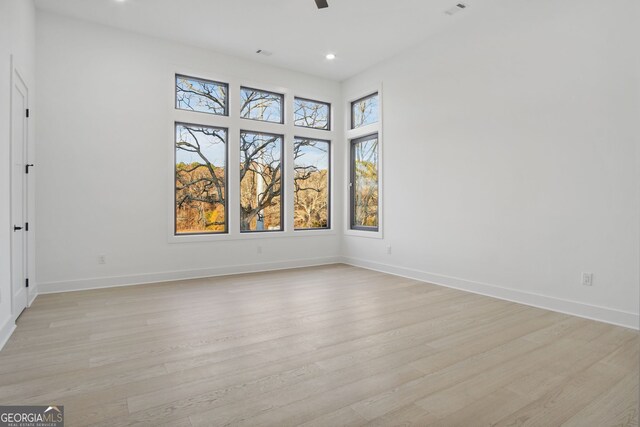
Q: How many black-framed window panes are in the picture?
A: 8